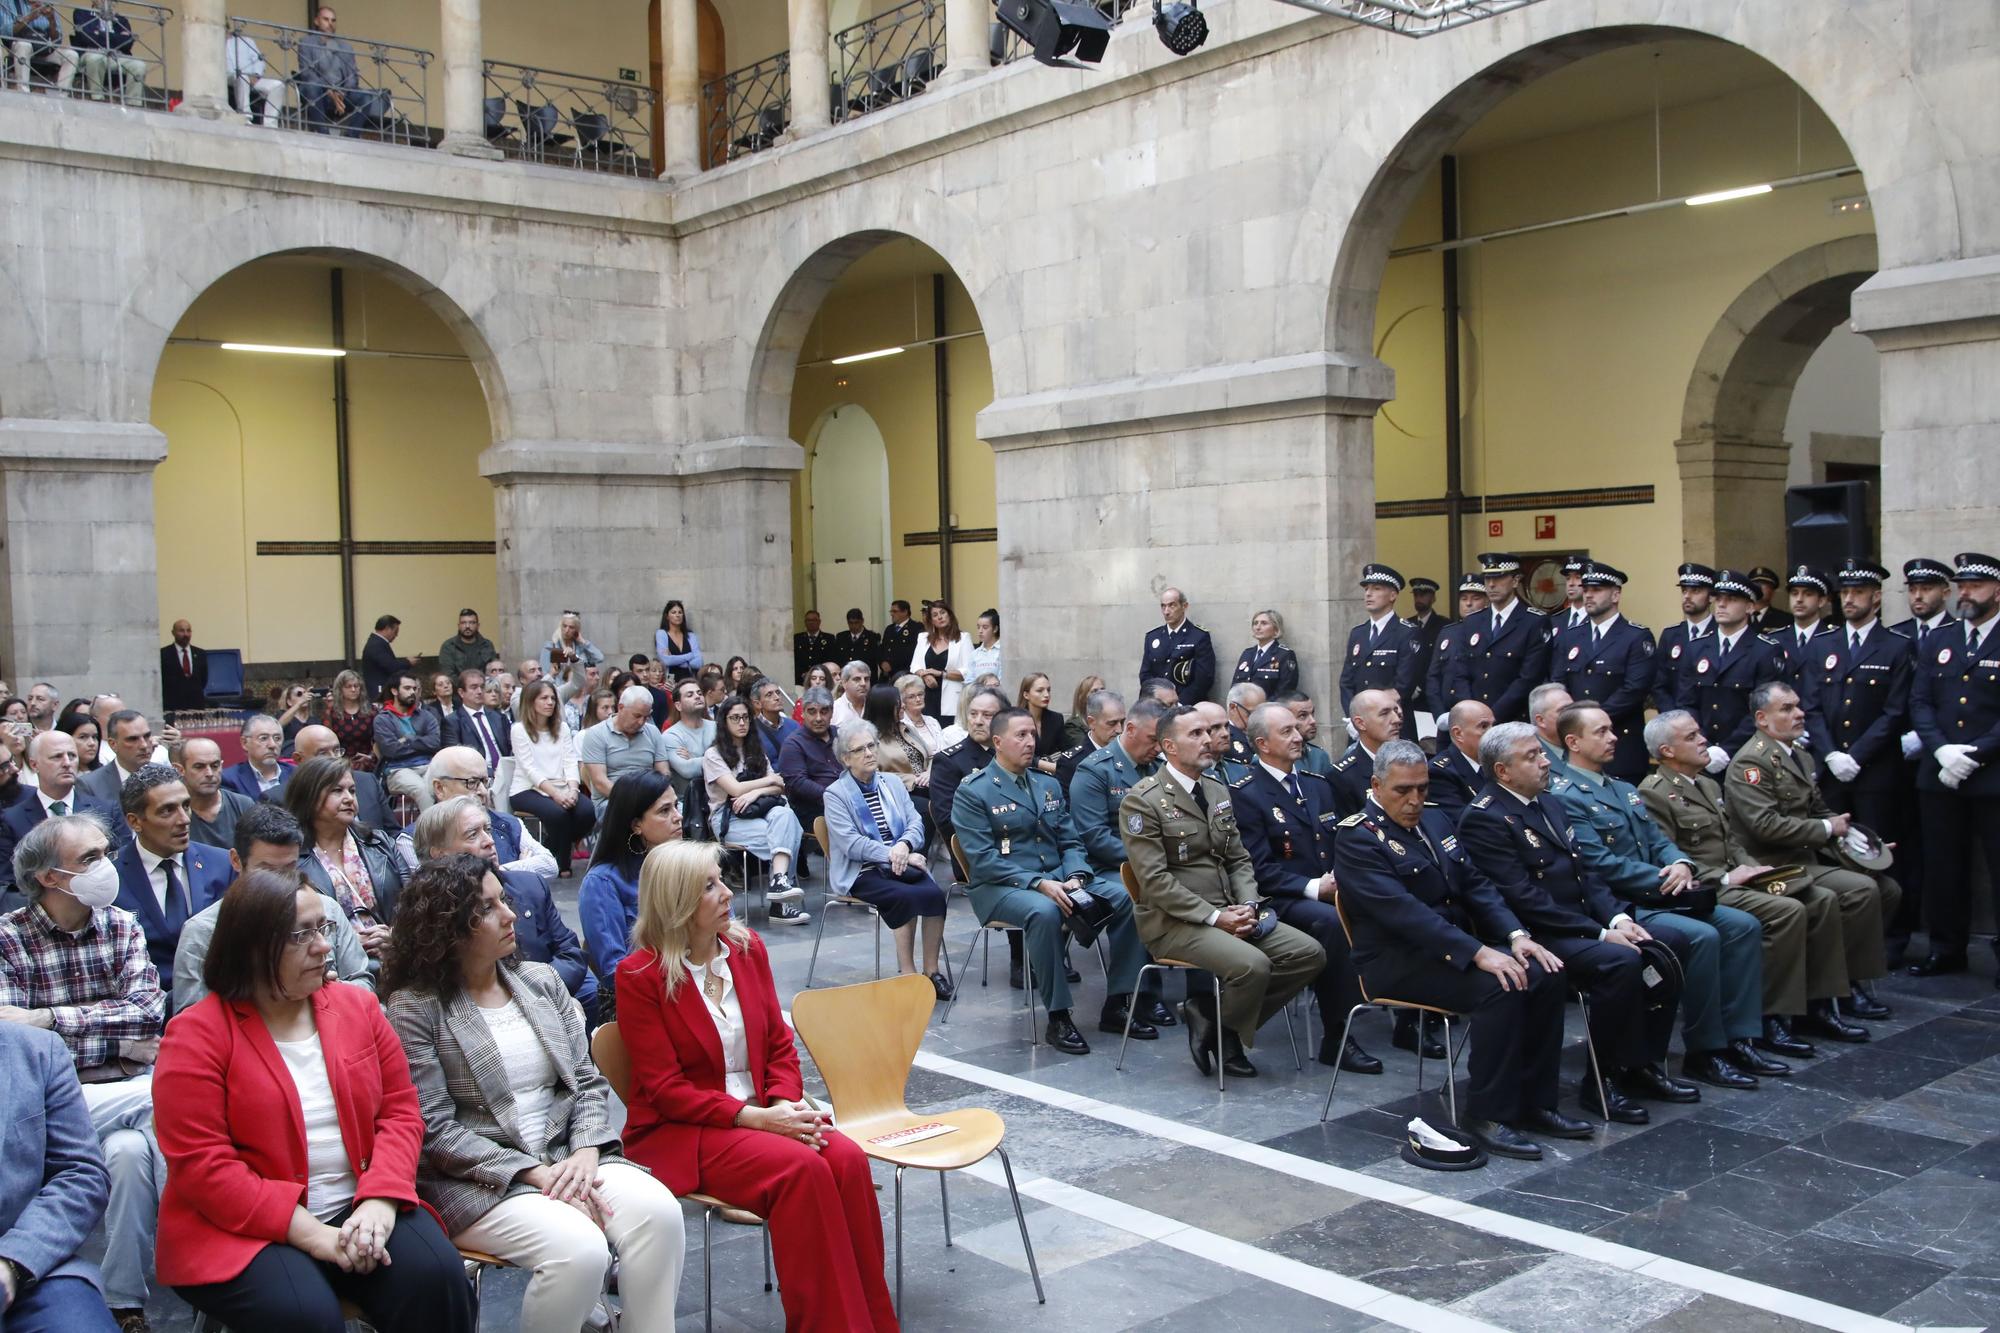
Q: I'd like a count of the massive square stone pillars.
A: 4